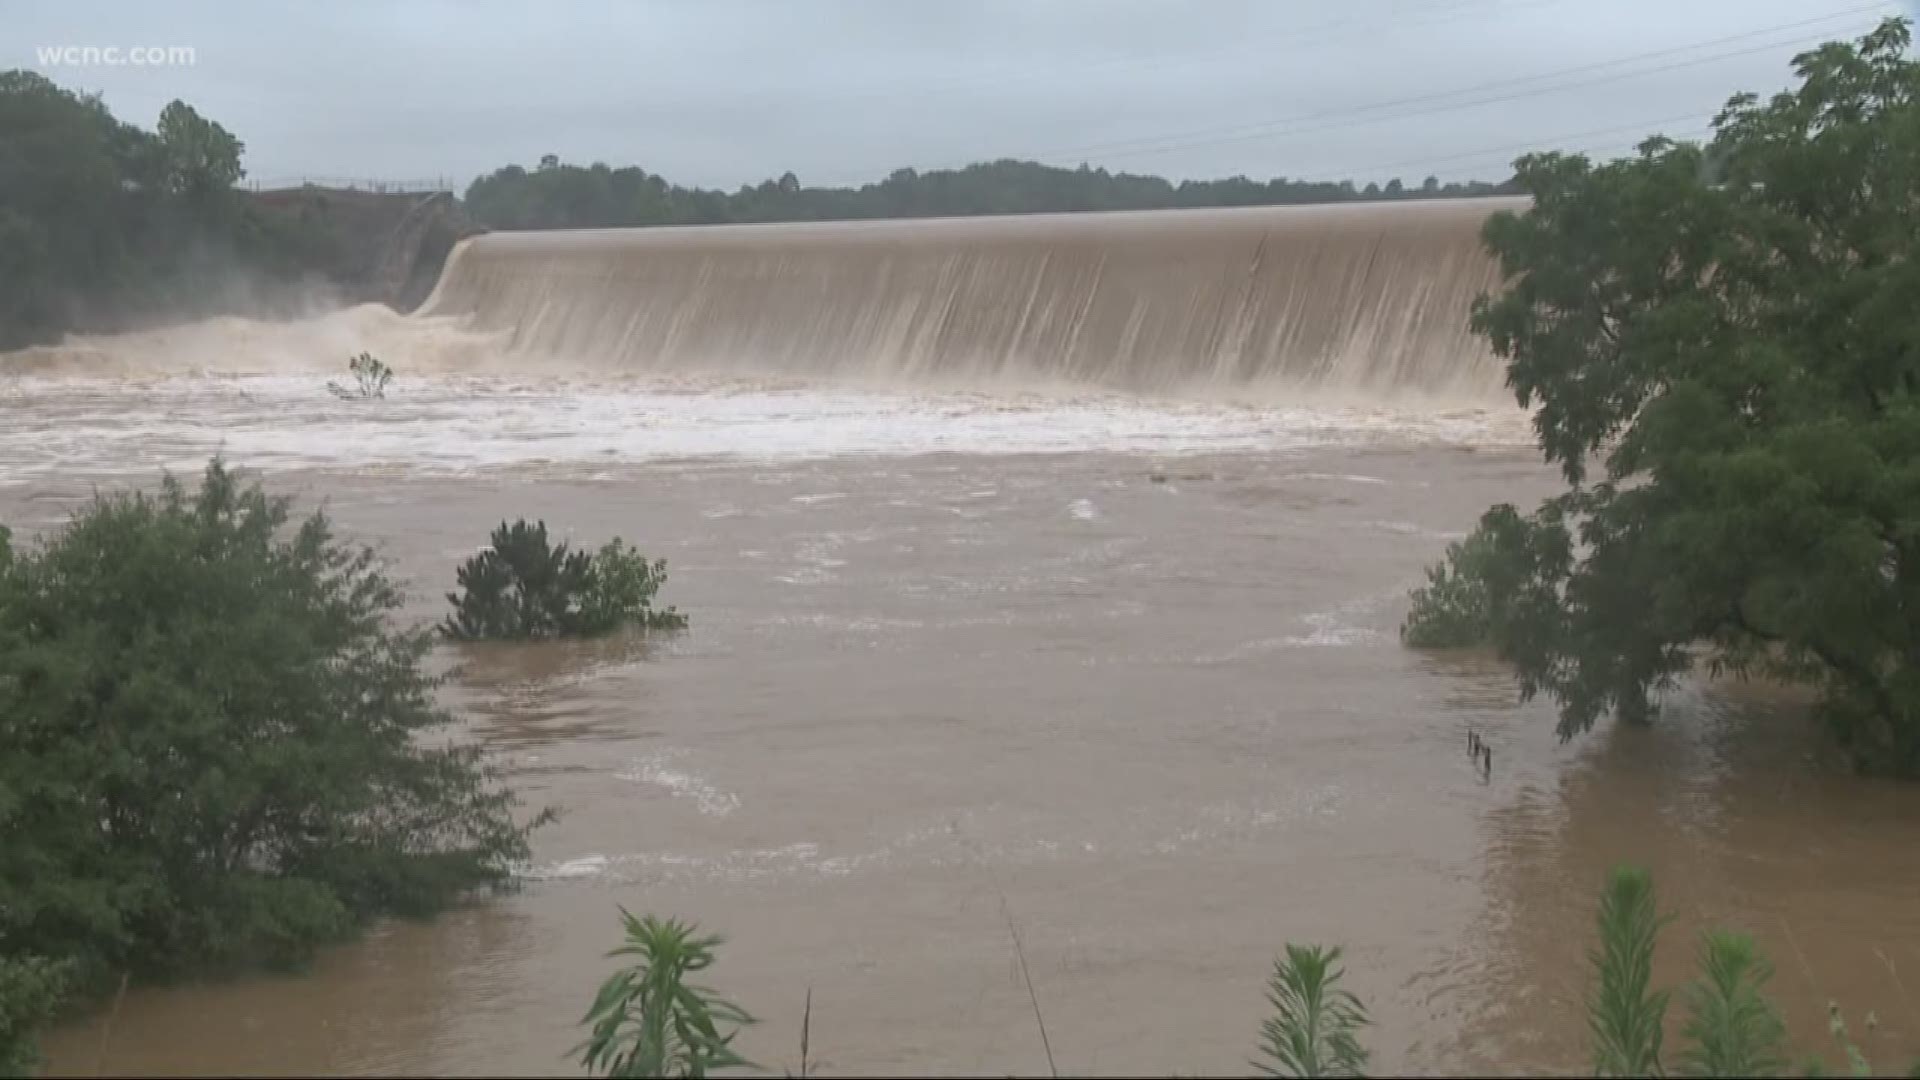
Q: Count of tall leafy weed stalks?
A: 4